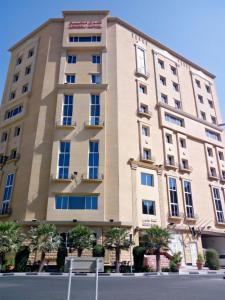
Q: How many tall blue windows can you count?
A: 8